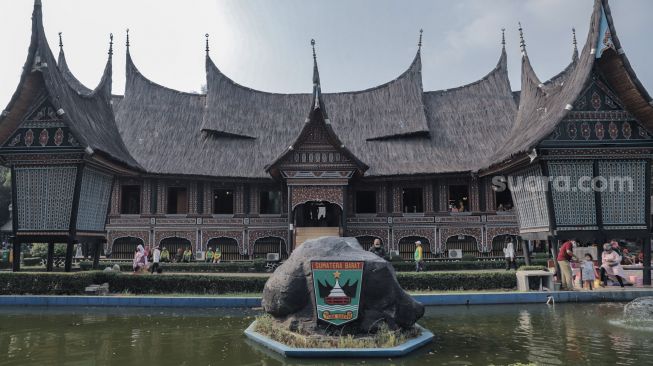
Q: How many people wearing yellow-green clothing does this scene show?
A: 5